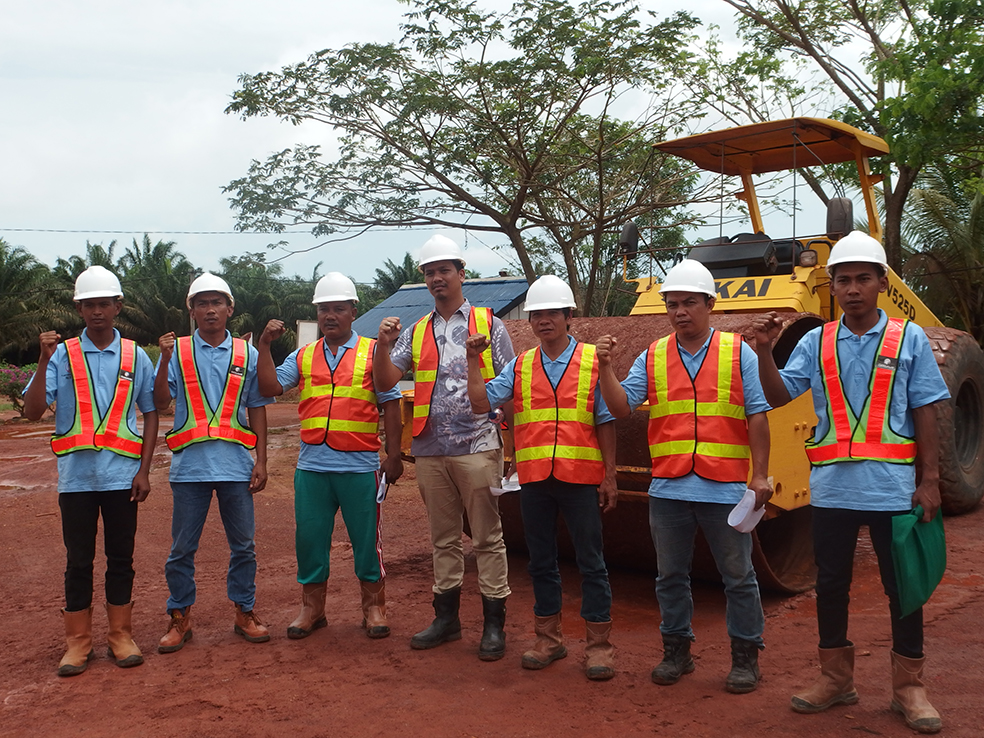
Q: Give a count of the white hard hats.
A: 7